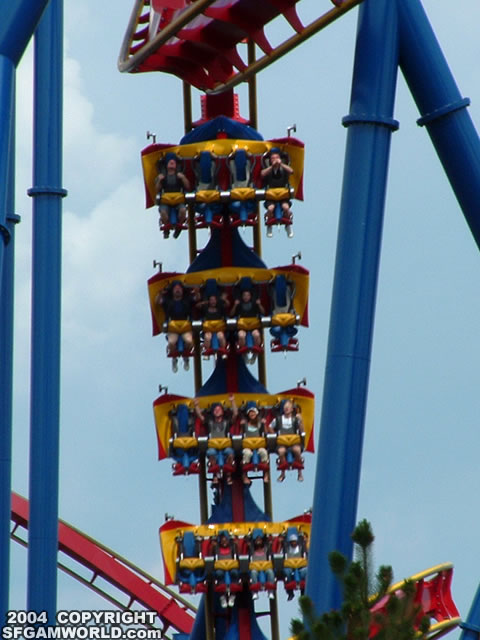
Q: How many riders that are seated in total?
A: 11